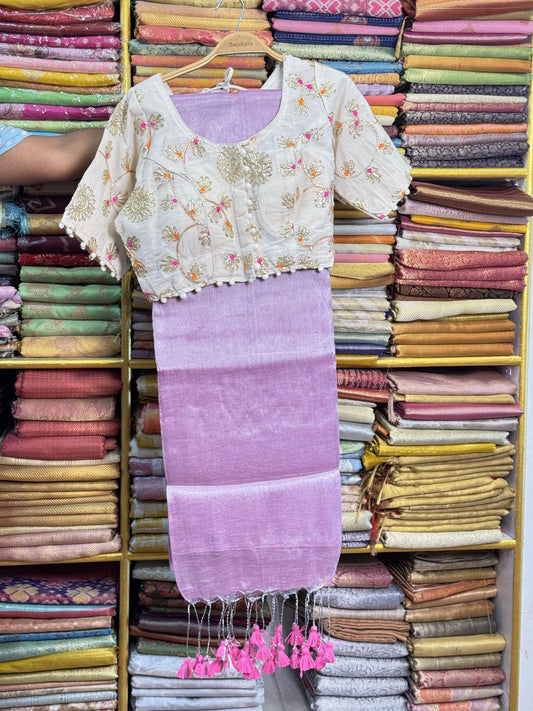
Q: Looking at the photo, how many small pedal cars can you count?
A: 0